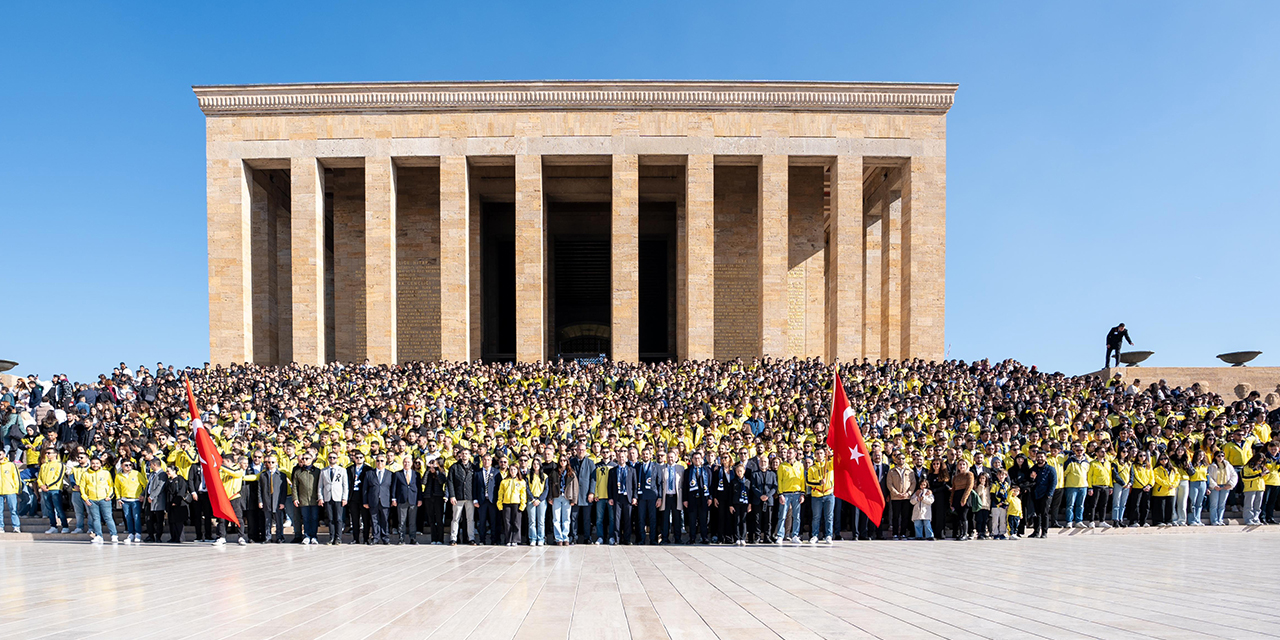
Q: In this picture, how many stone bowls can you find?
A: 3